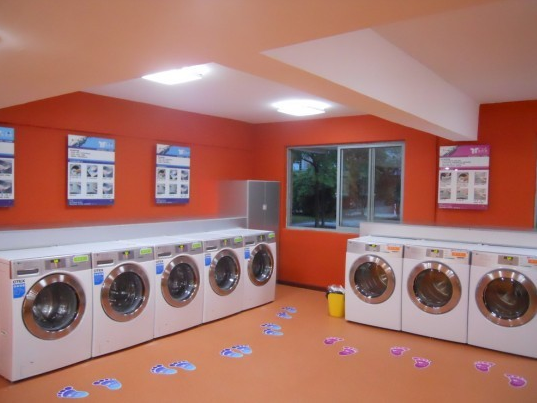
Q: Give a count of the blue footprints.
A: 10